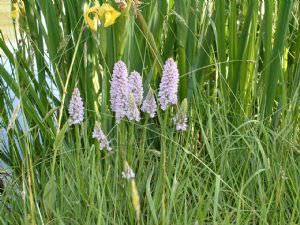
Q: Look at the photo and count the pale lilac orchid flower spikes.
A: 9